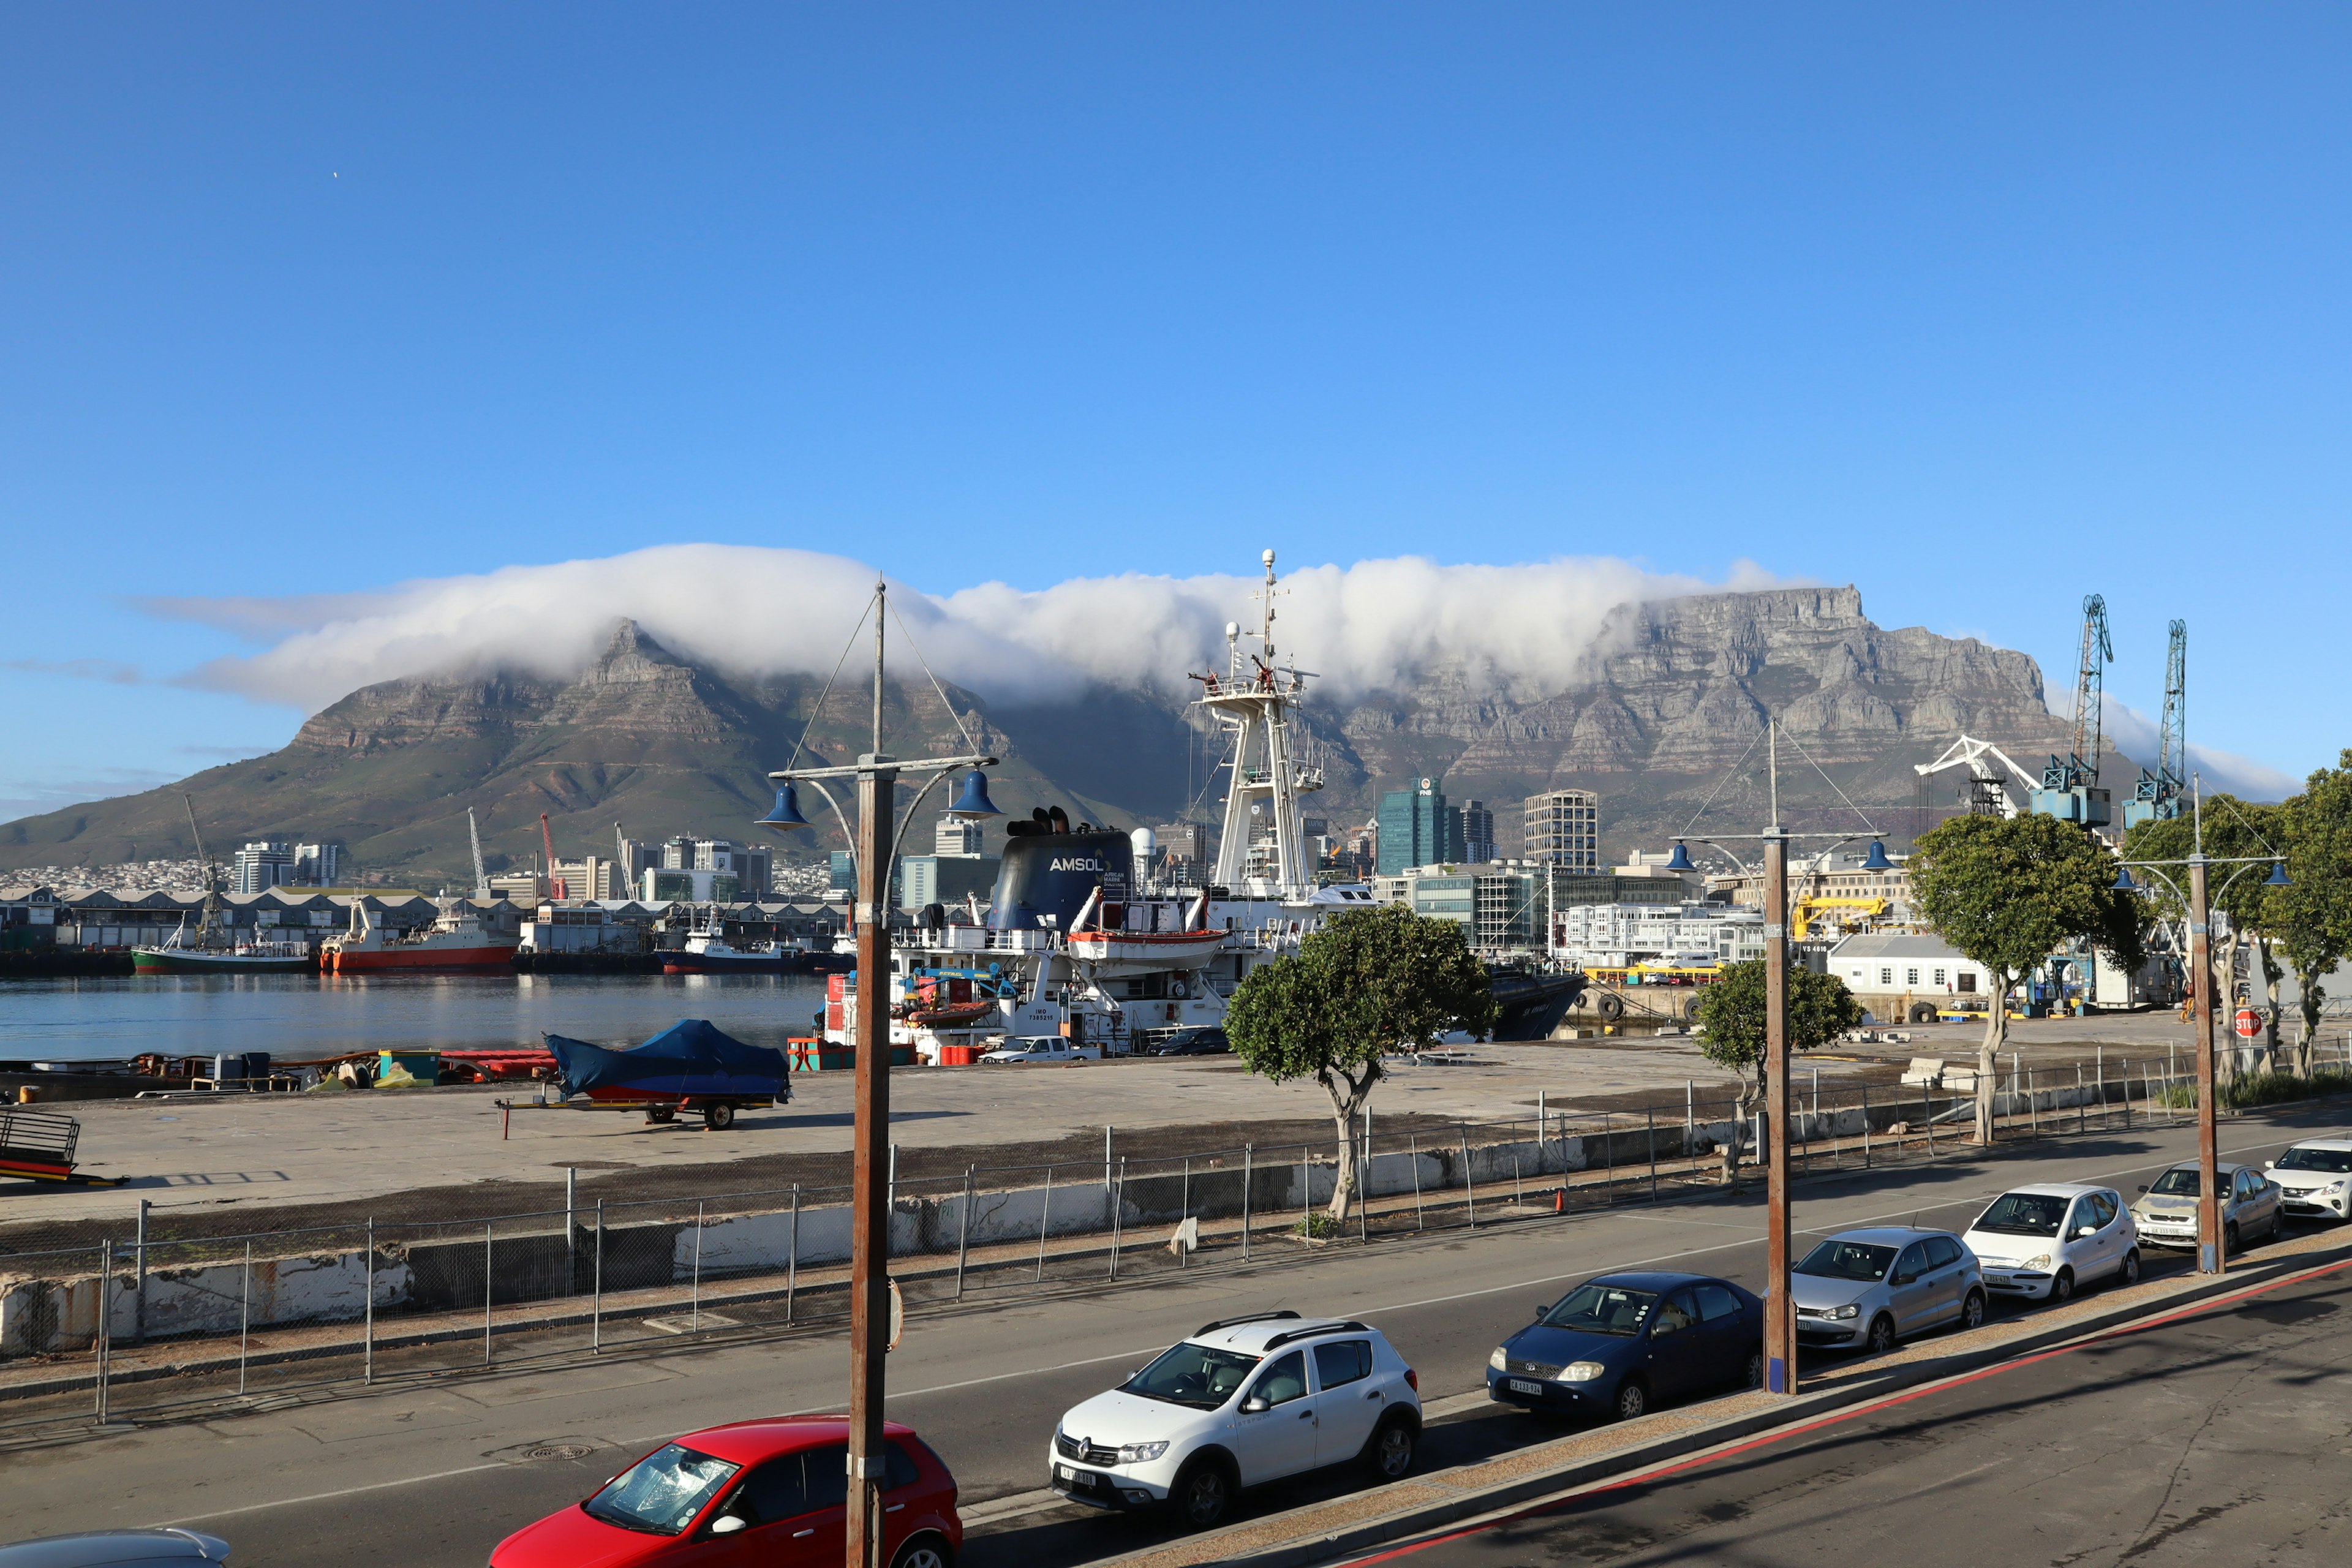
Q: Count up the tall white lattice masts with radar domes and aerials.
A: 1